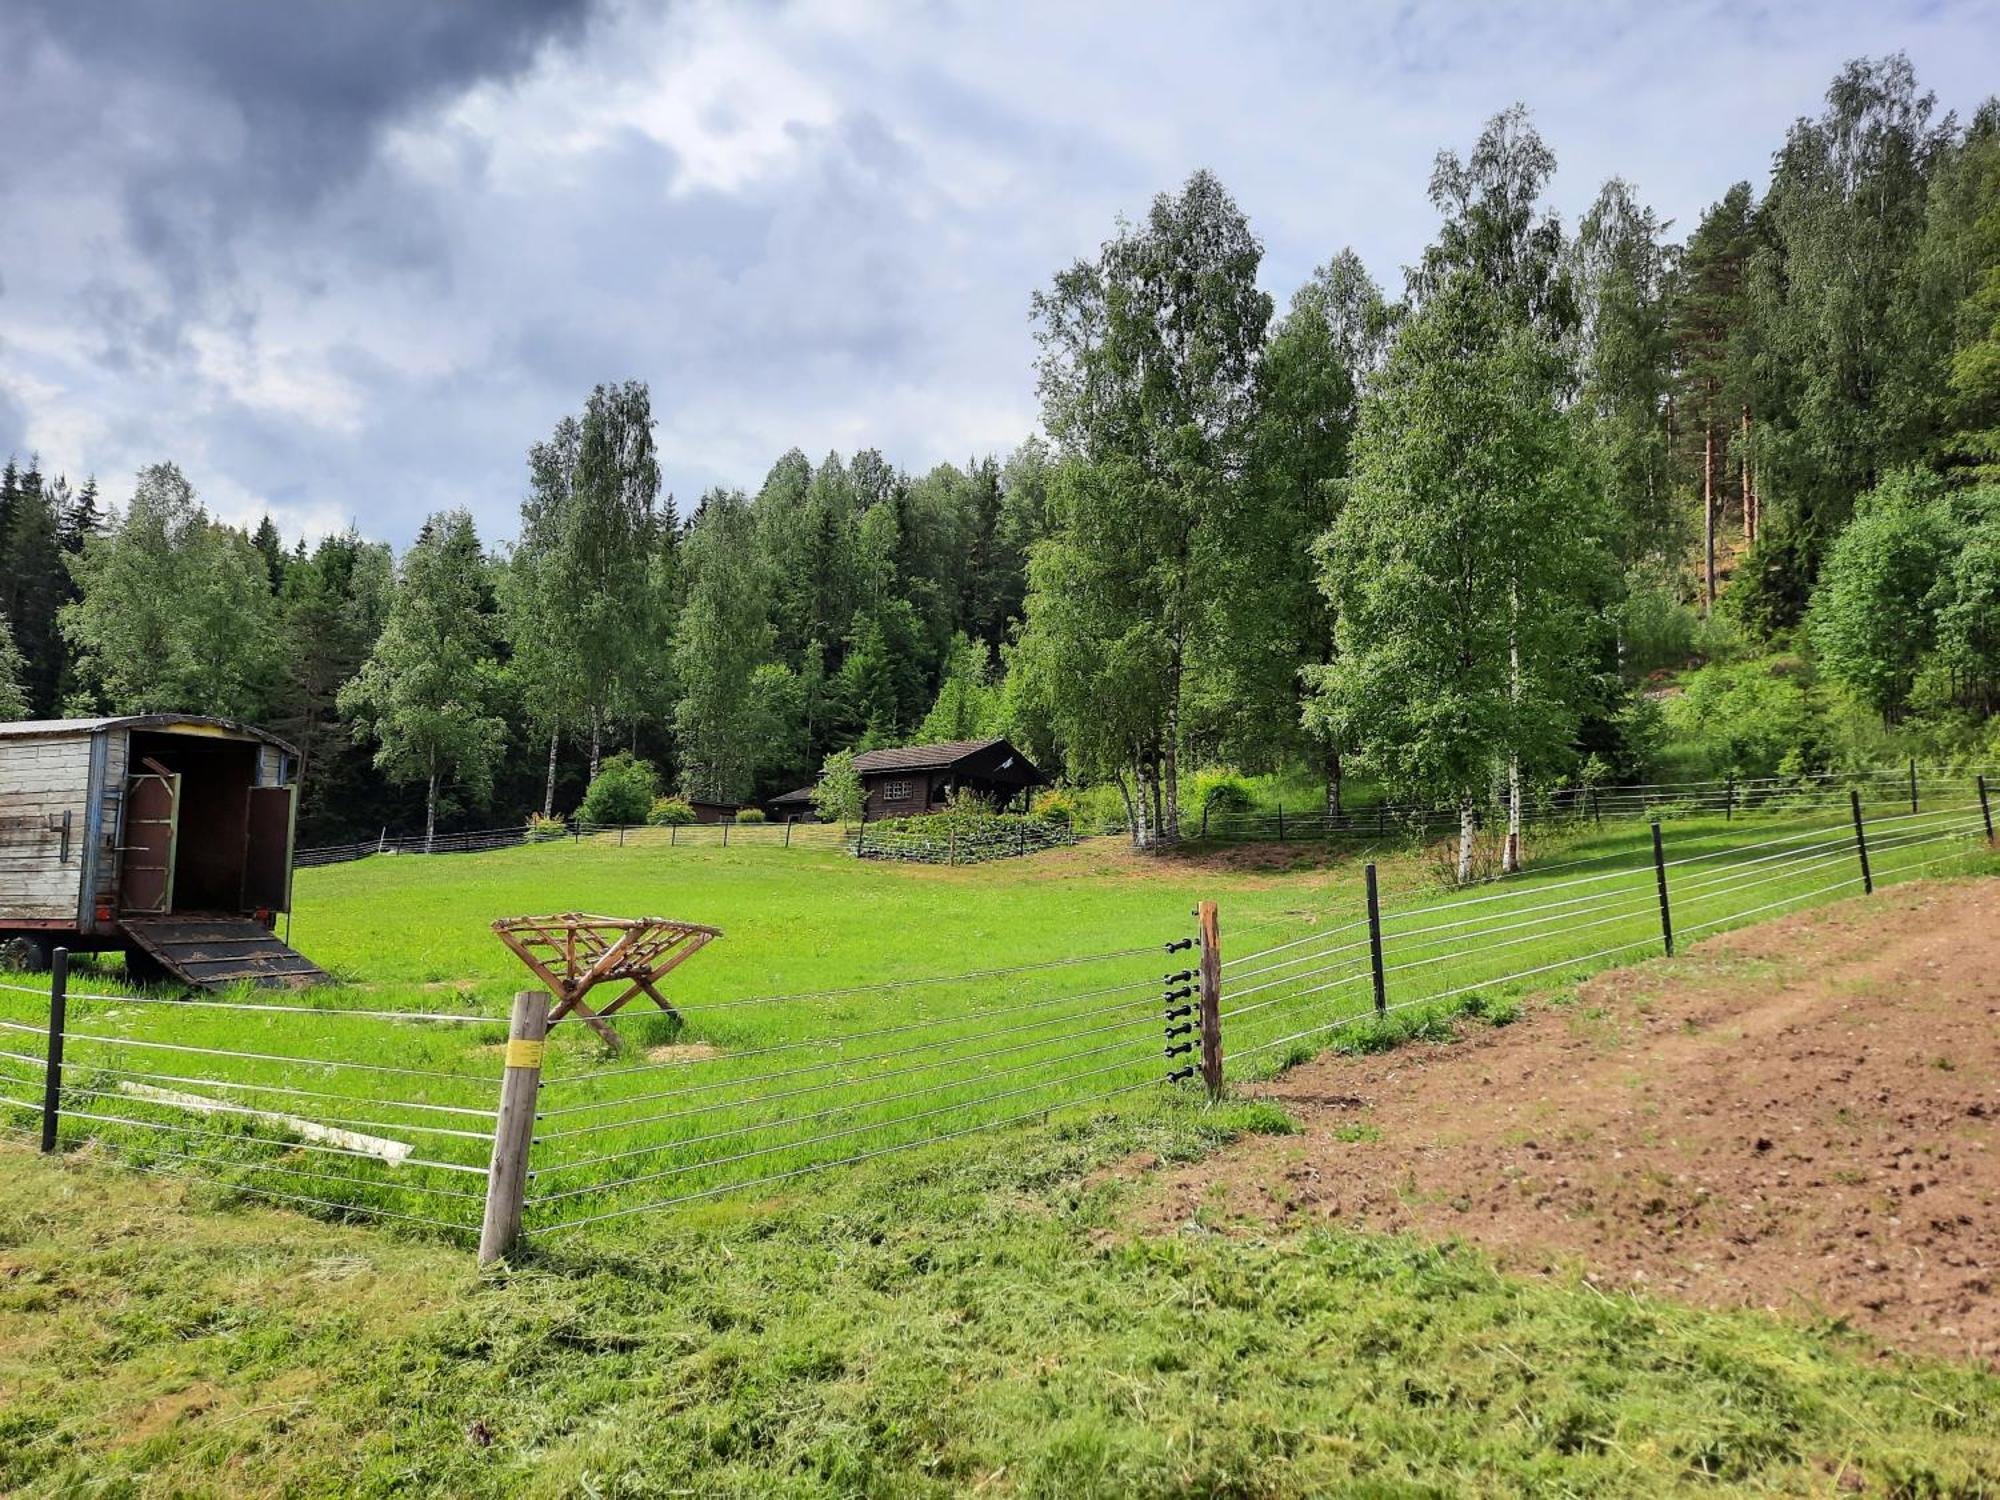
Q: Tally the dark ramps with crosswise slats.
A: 1